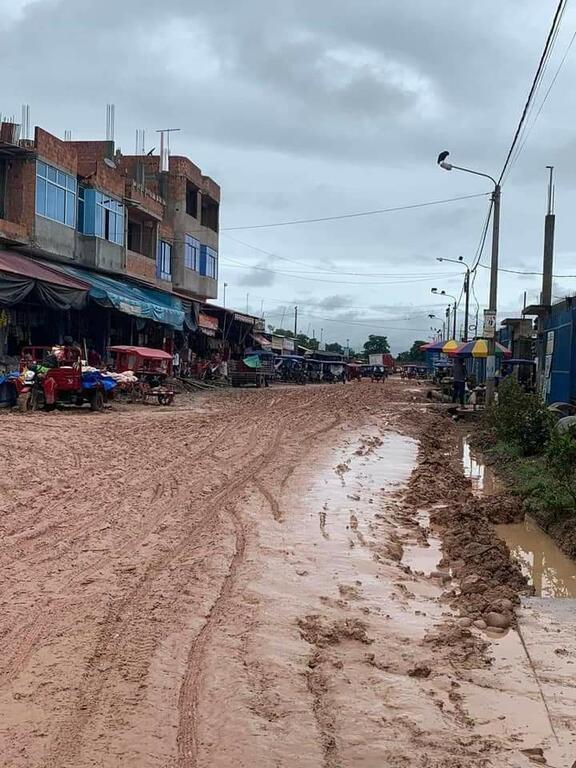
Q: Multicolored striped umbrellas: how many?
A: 2